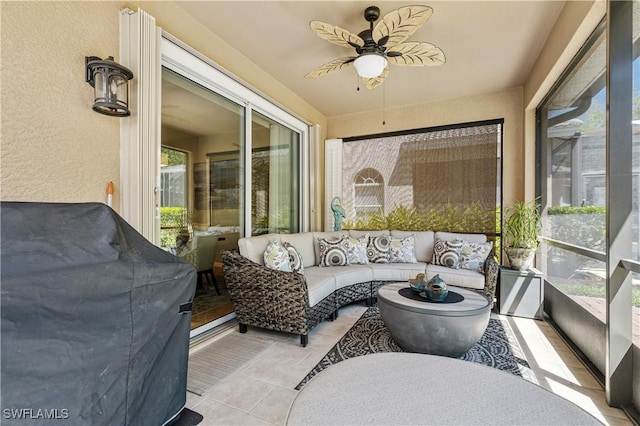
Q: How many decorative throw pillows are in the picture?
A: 8